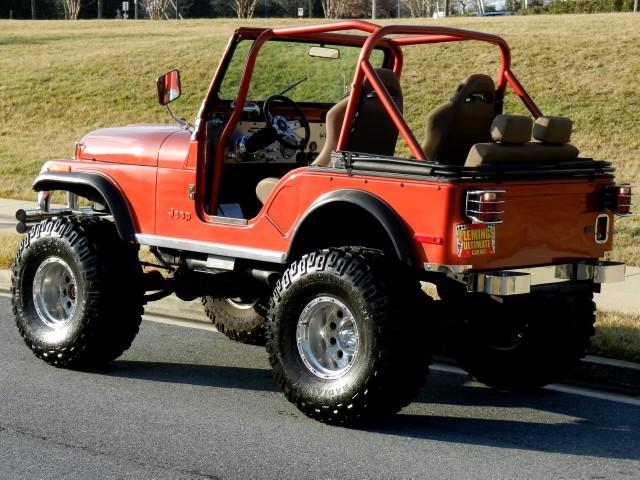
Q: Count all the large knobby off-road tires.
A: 4